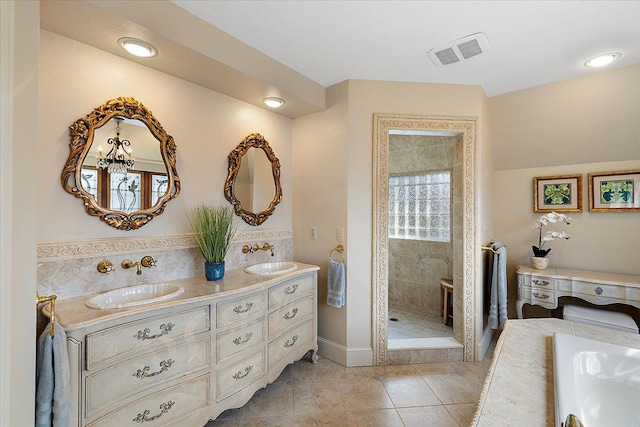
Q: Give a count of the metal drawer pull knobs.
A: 12